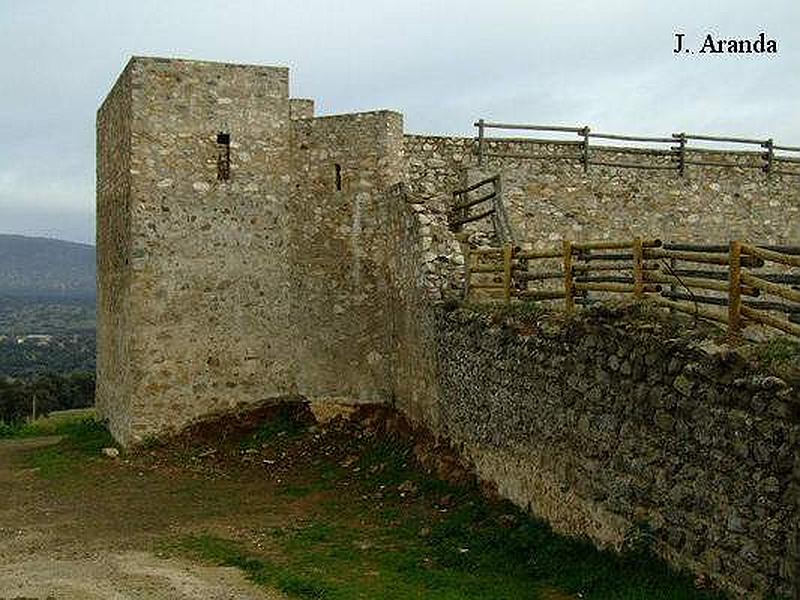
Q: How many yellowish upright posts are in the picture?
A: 4